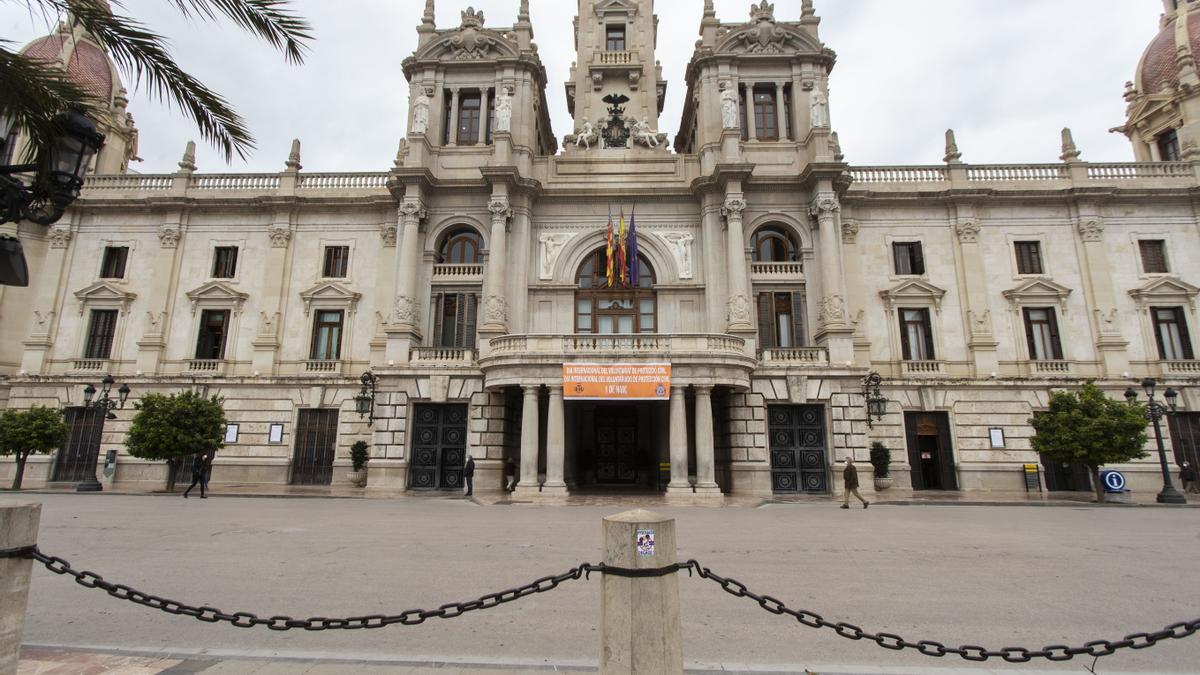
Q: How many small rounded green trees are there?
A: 3